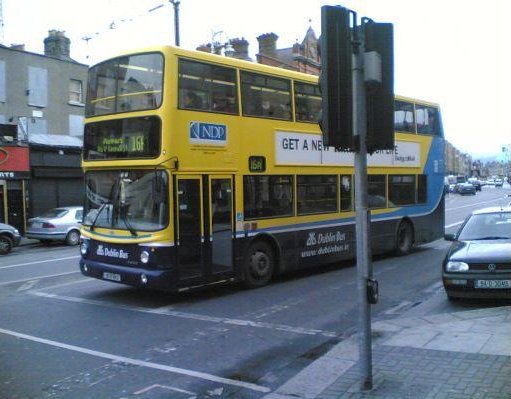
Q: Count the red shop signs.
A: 1